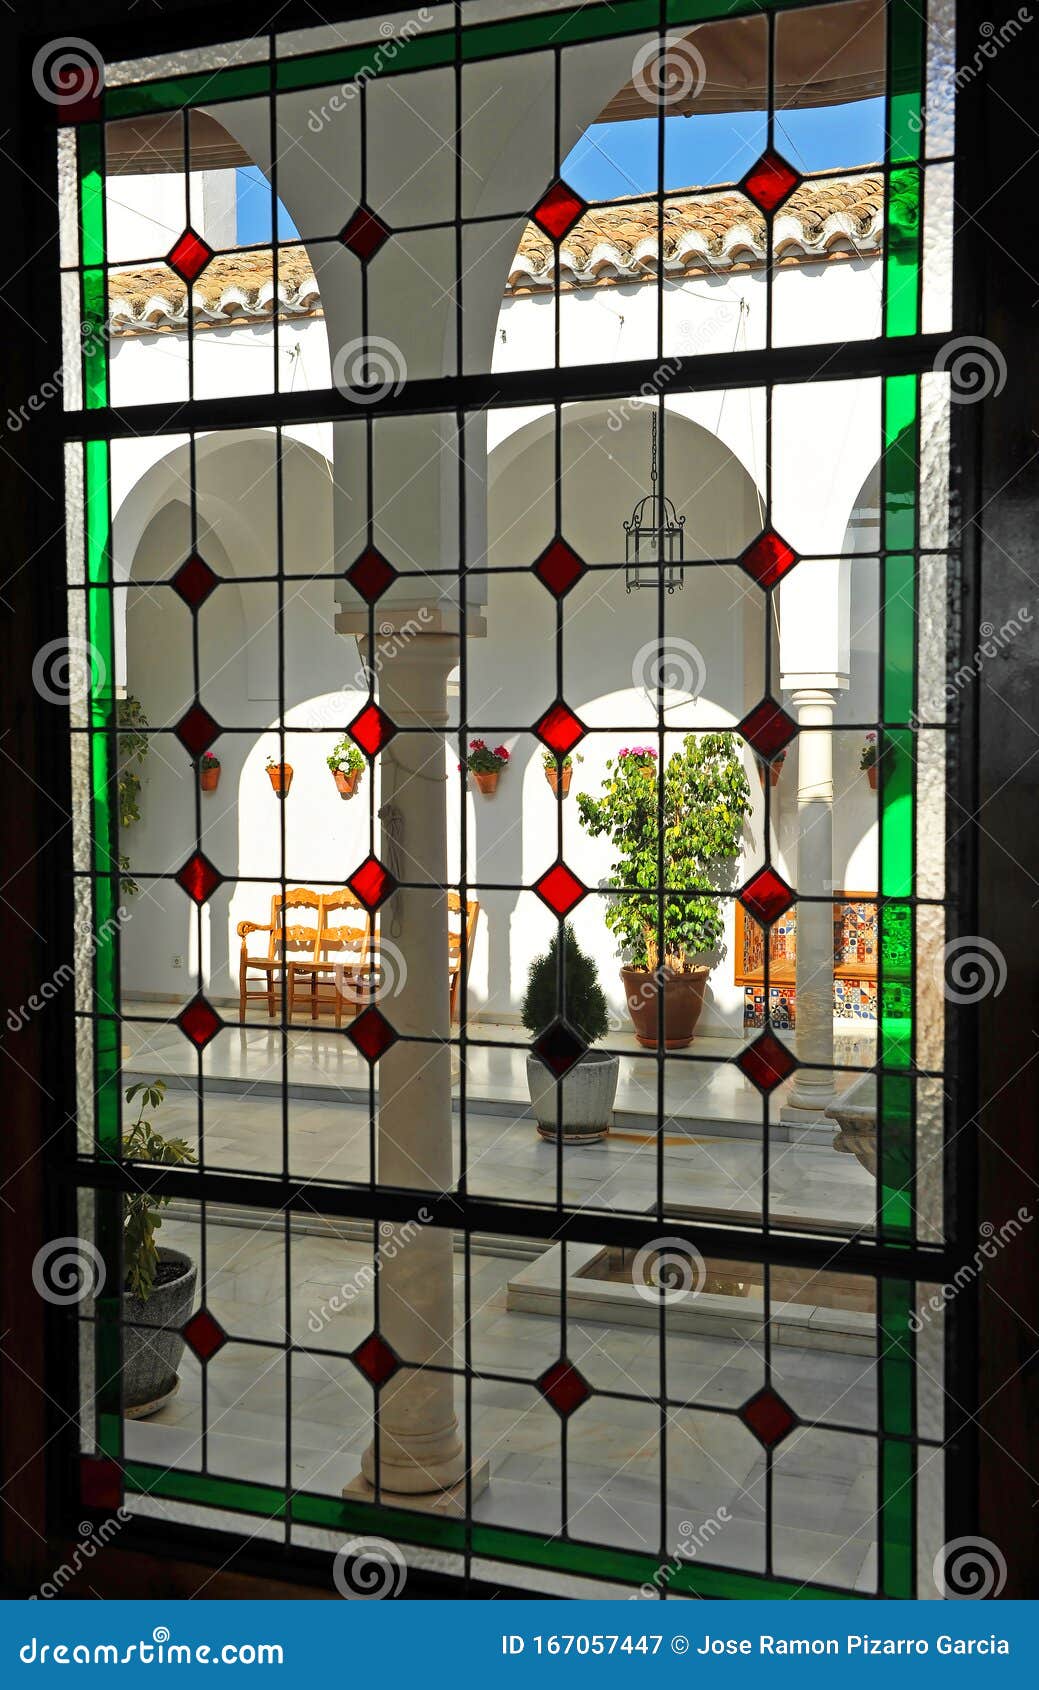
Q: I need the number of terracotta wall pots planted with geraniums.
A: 8